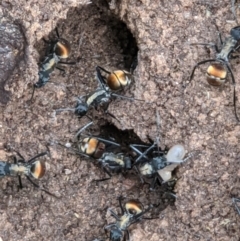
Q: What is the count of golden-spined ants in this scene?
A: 7